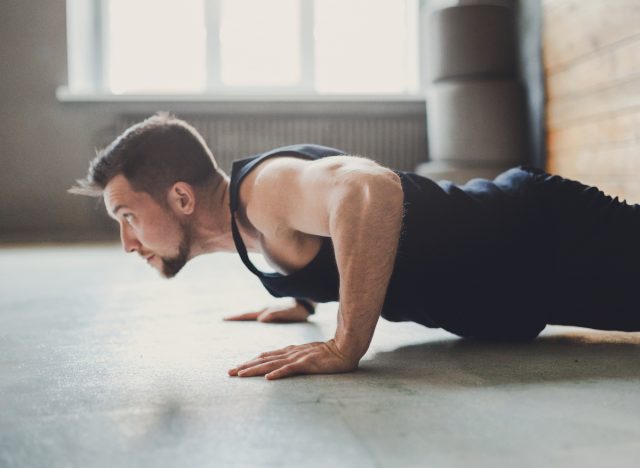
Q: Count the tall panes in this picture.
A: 3